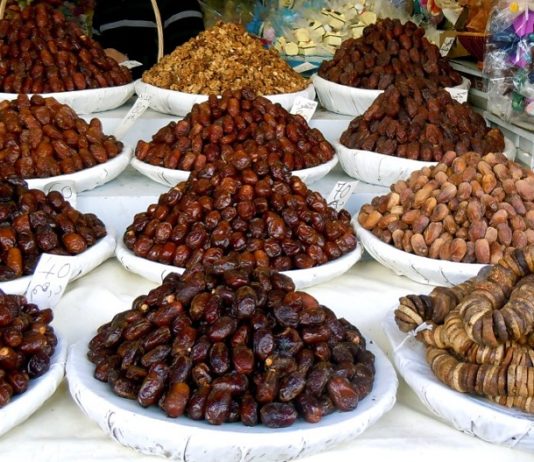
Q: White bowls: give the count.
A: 12